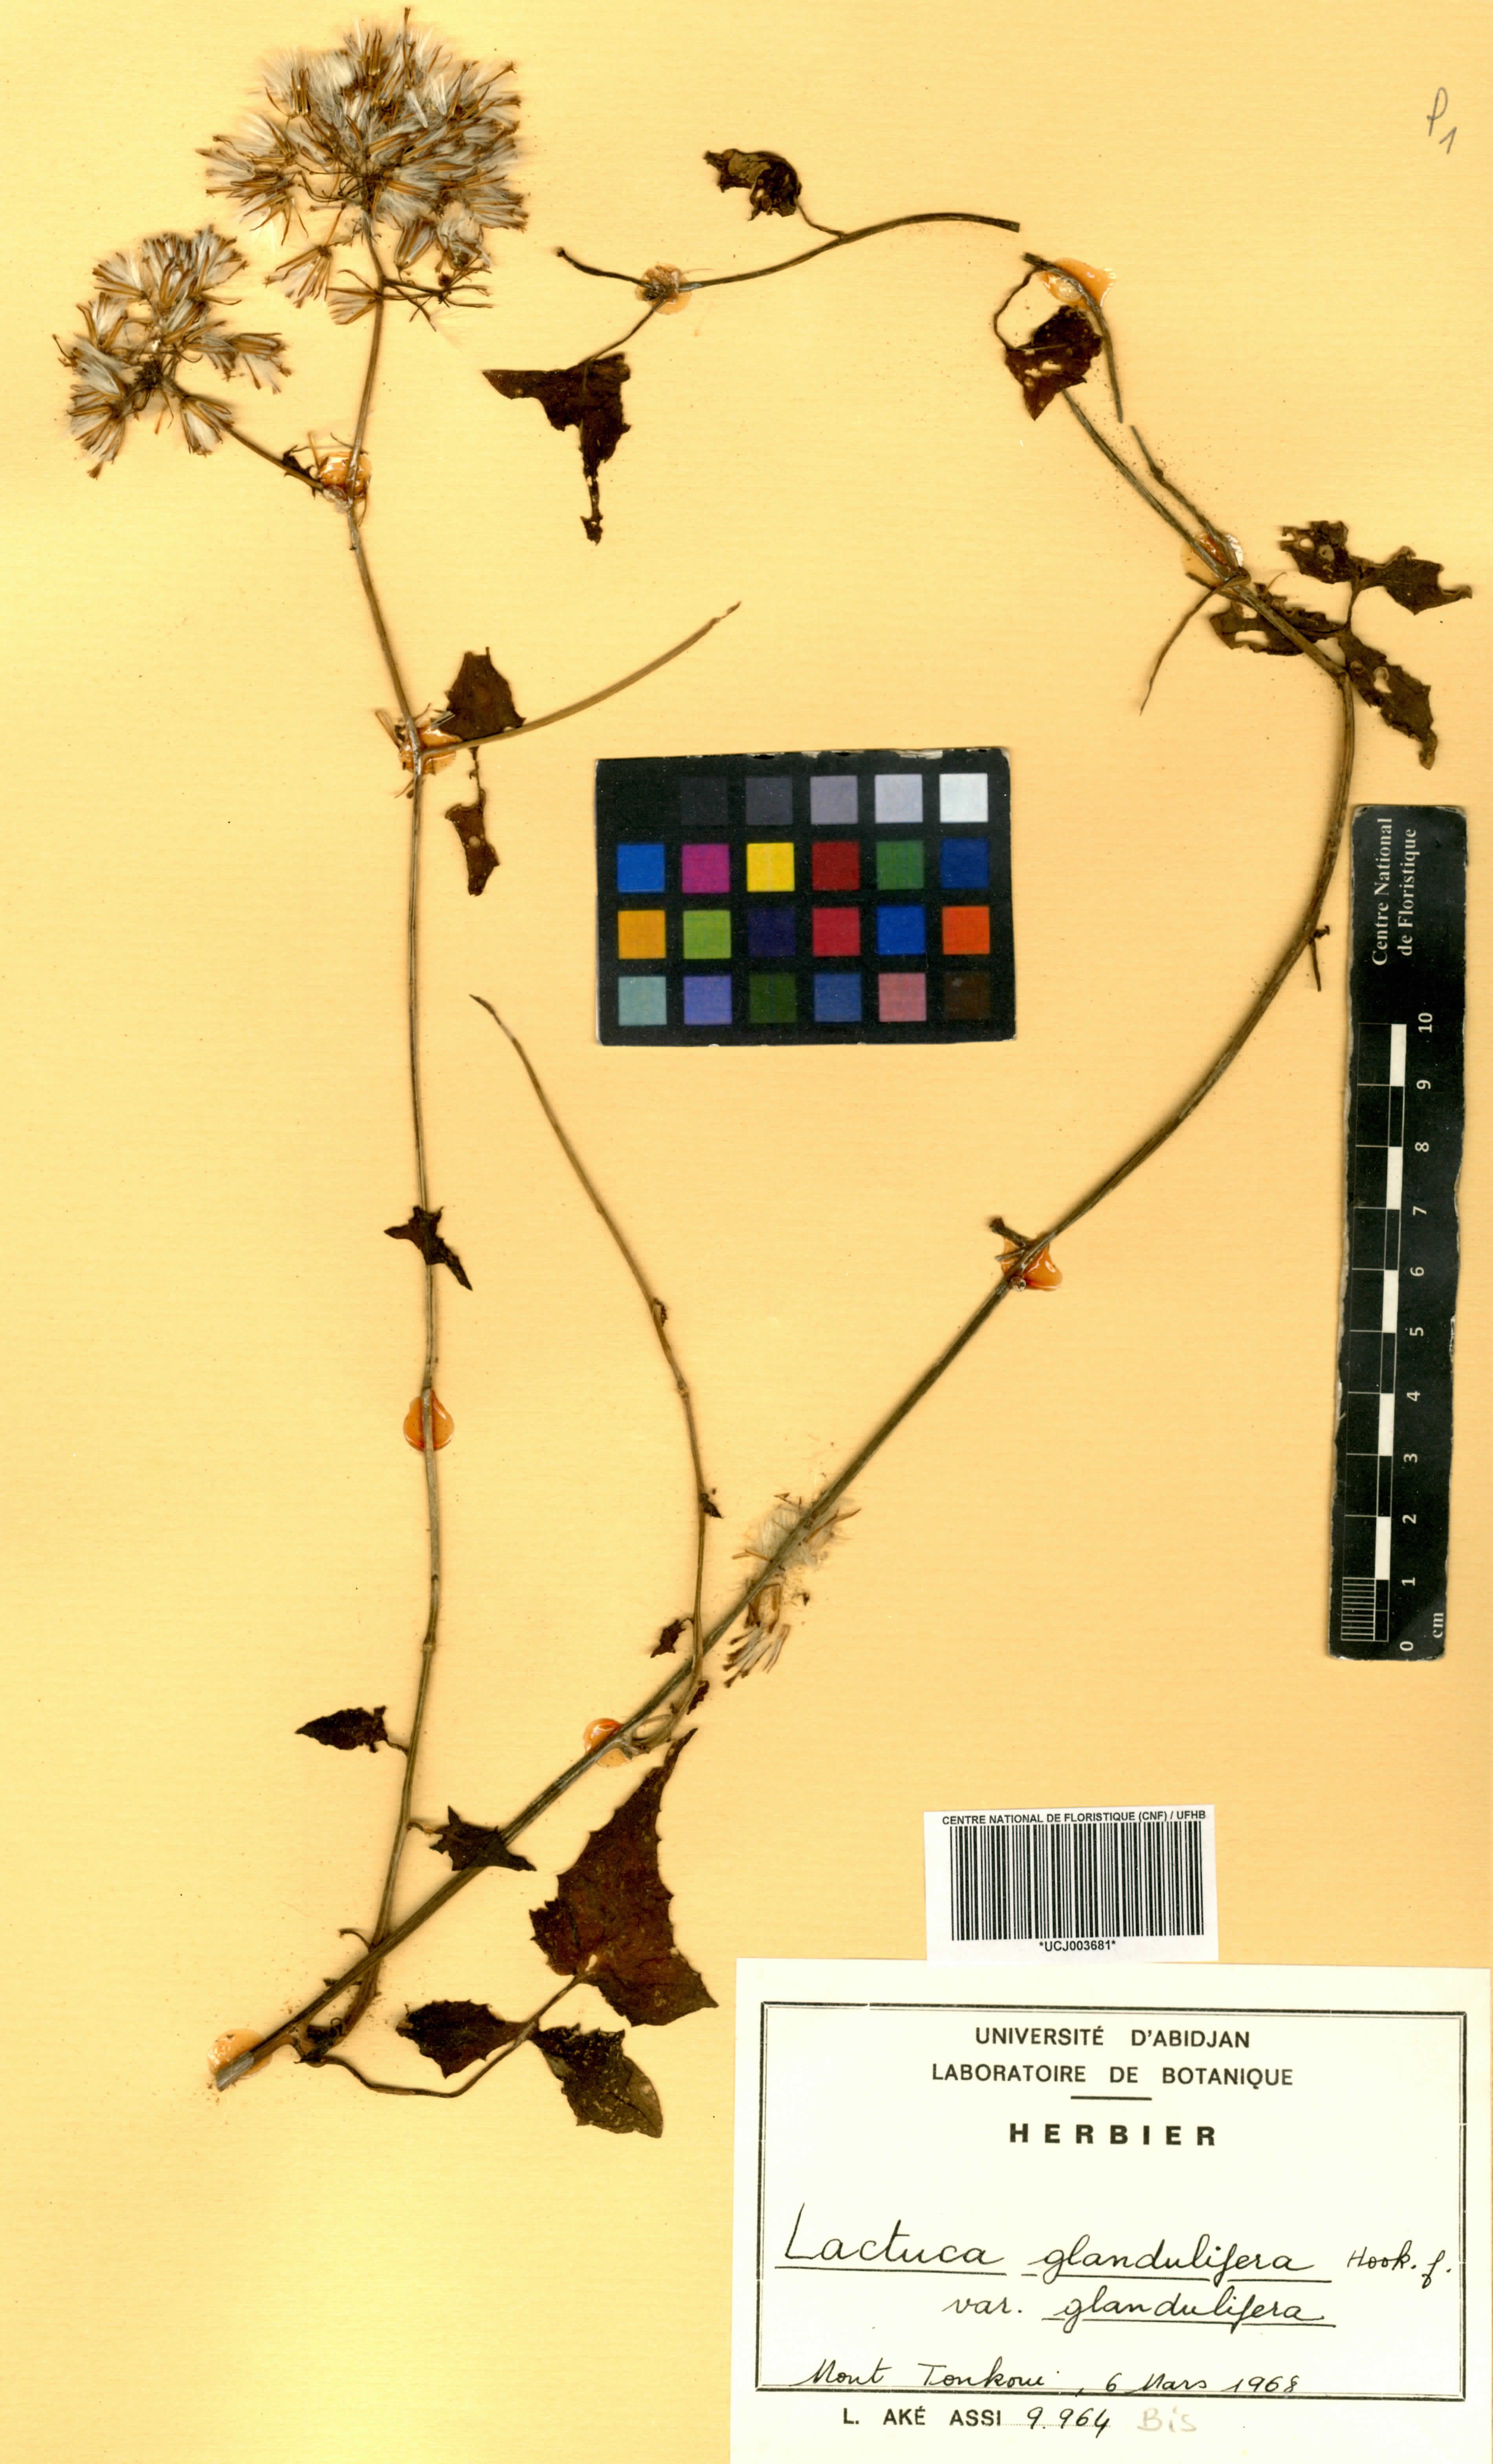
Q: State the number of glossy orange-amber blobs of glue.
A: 9